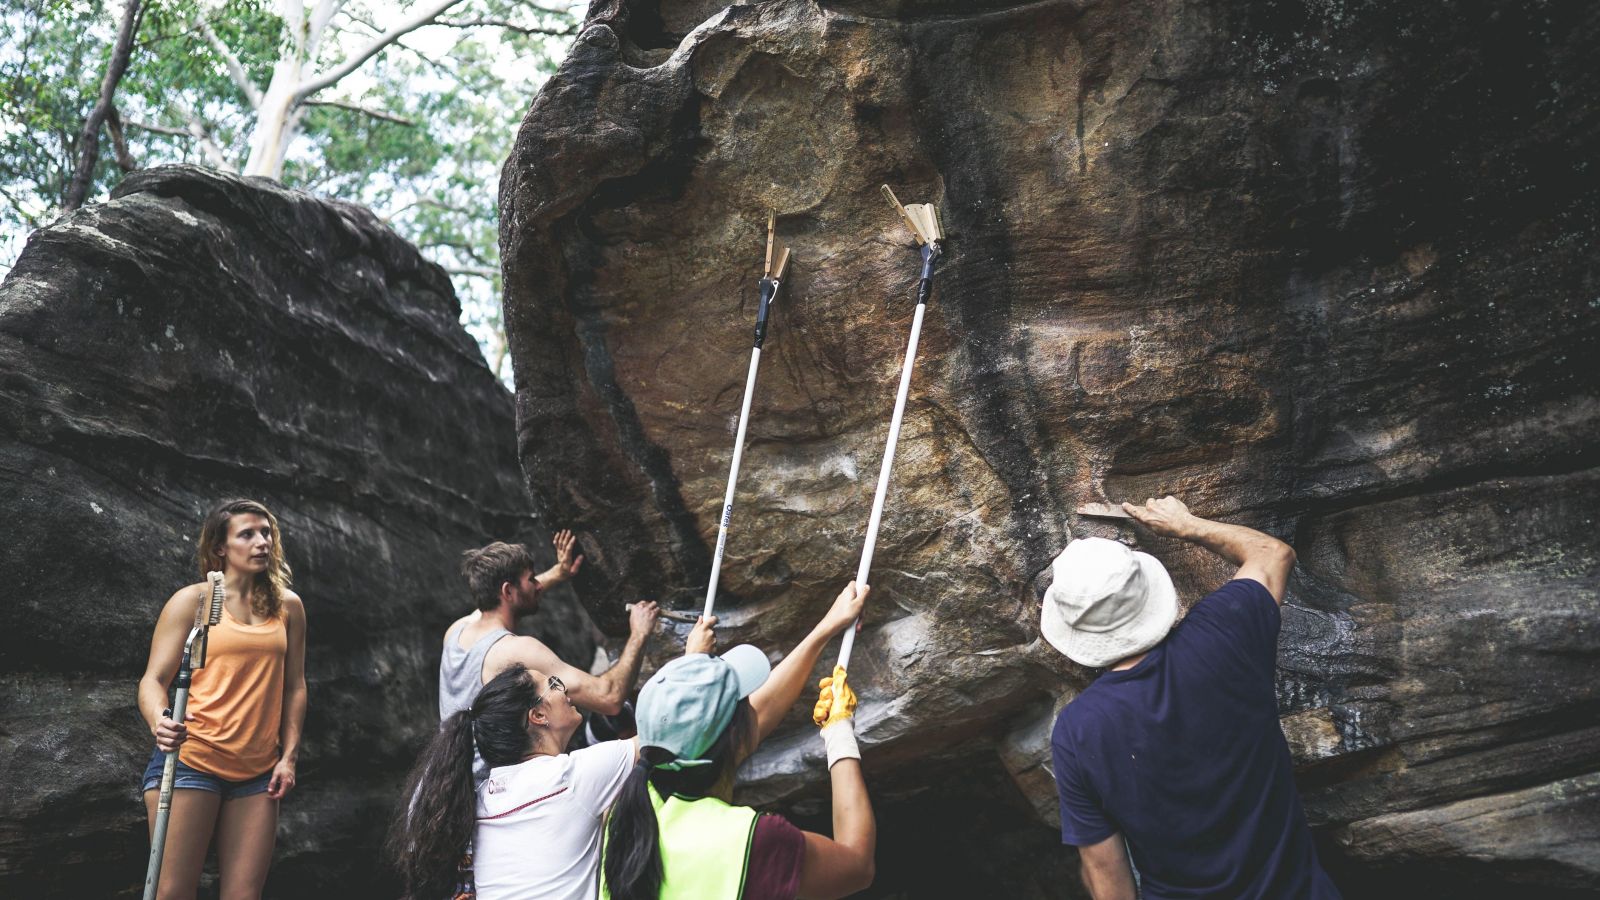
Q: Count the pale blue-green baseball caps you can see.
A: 1